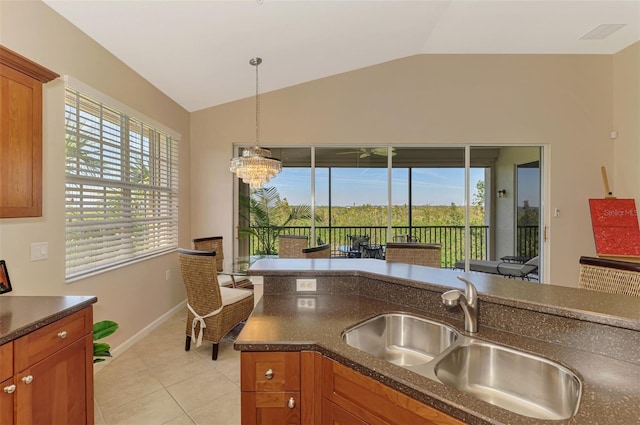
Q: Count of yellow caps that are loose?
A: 0